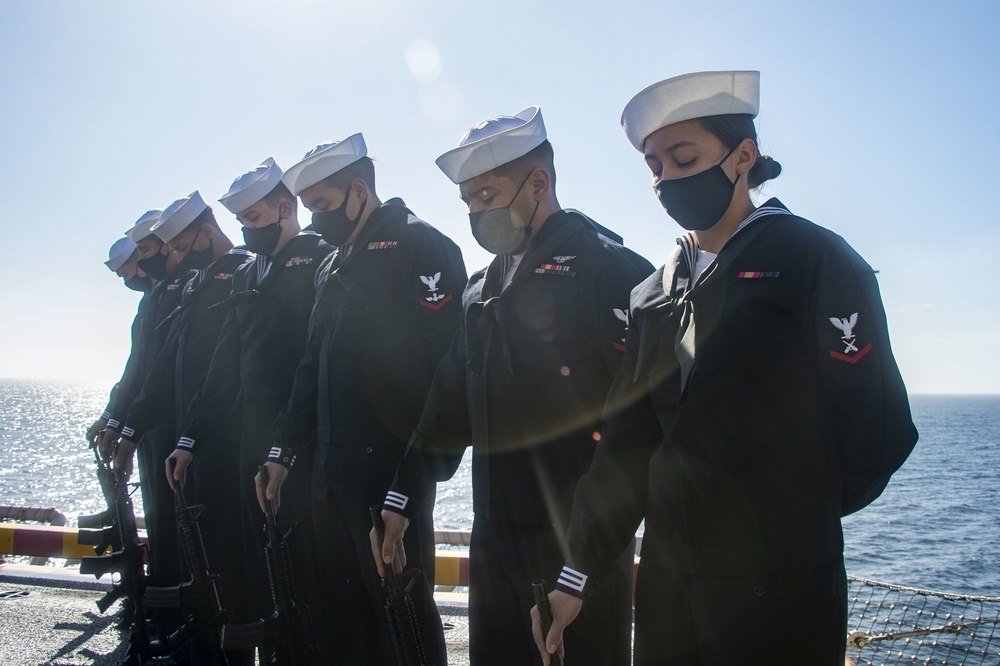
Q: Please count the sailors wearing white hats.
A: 7